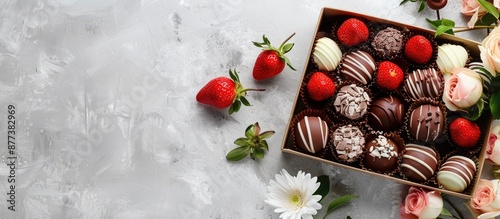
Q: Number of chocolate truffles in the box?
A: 14